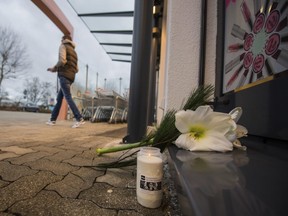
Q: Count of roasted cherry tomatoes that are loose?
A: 0